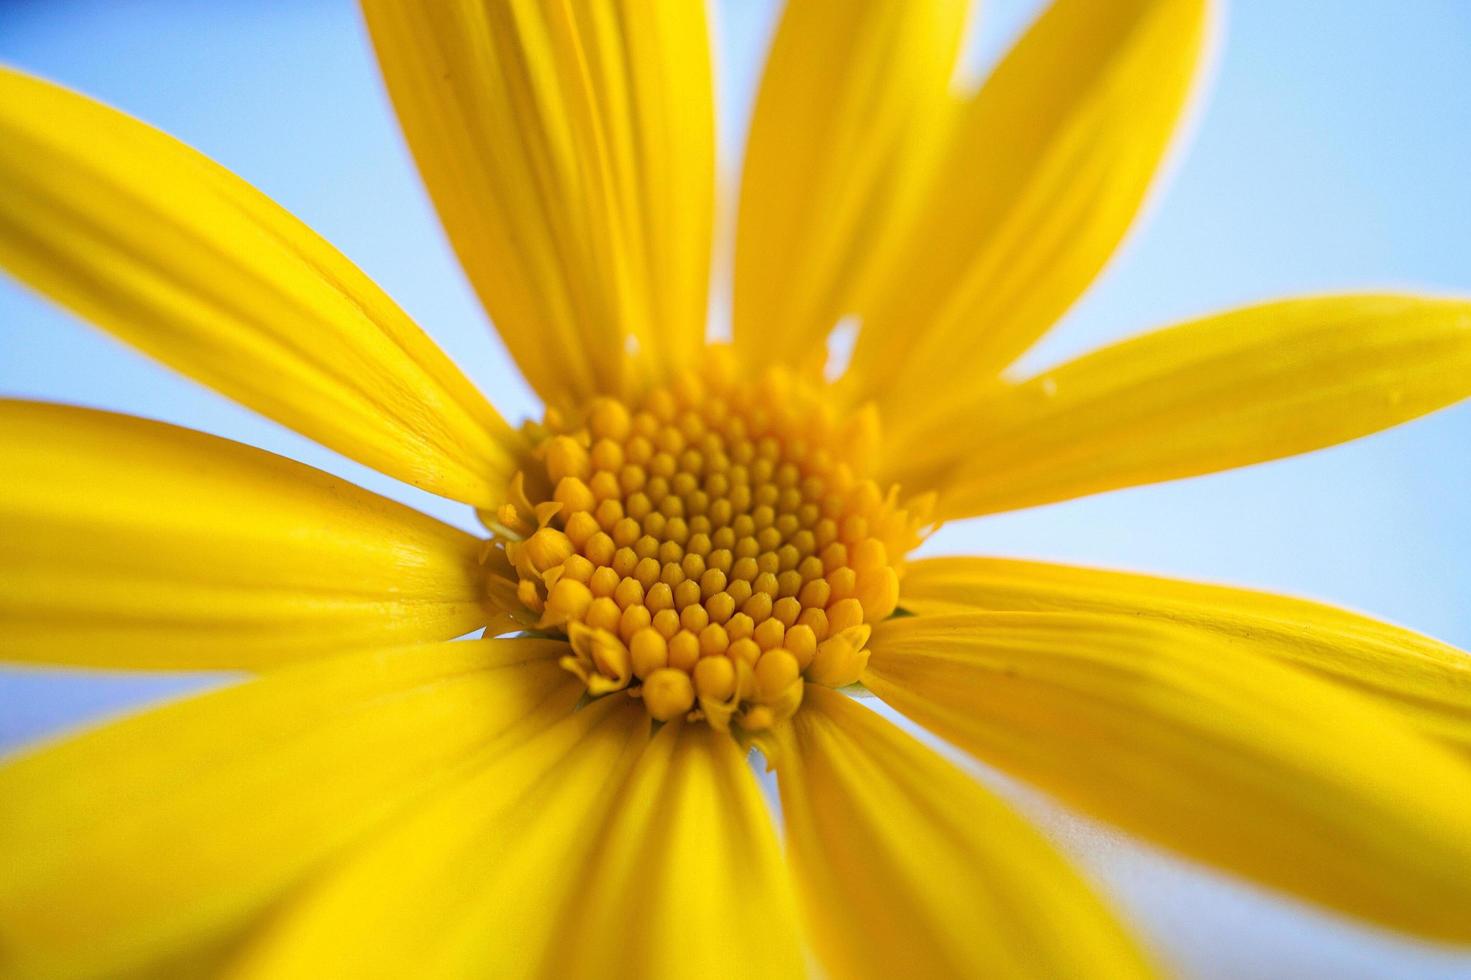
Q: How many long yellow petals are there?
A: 13